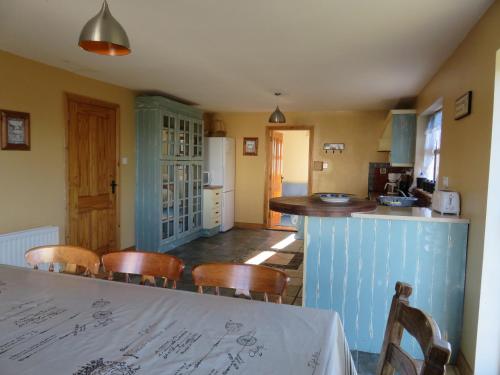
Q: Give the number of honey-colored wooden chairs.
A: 3